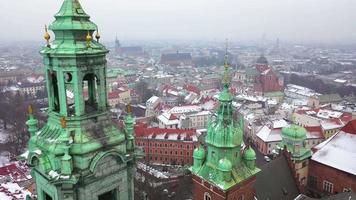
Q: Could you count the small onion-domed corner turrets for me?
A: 3